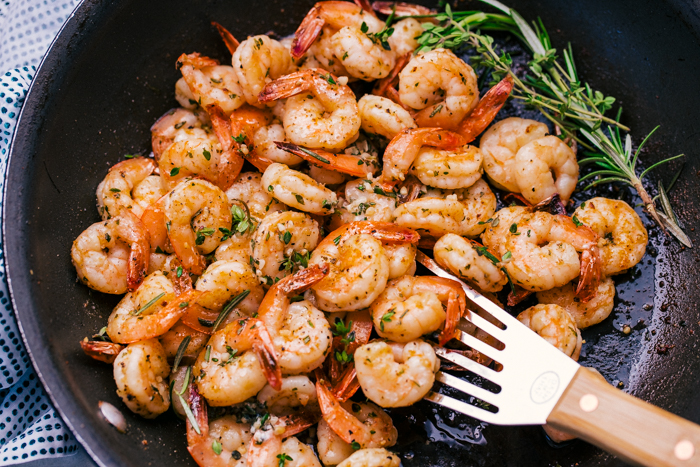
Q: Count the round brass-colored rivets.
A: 2